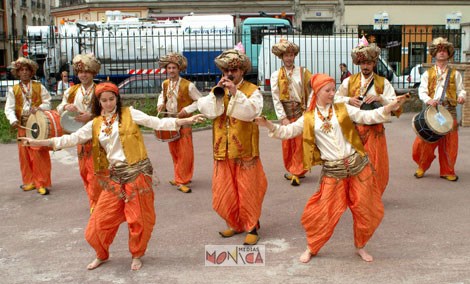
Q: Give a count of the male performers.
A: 7